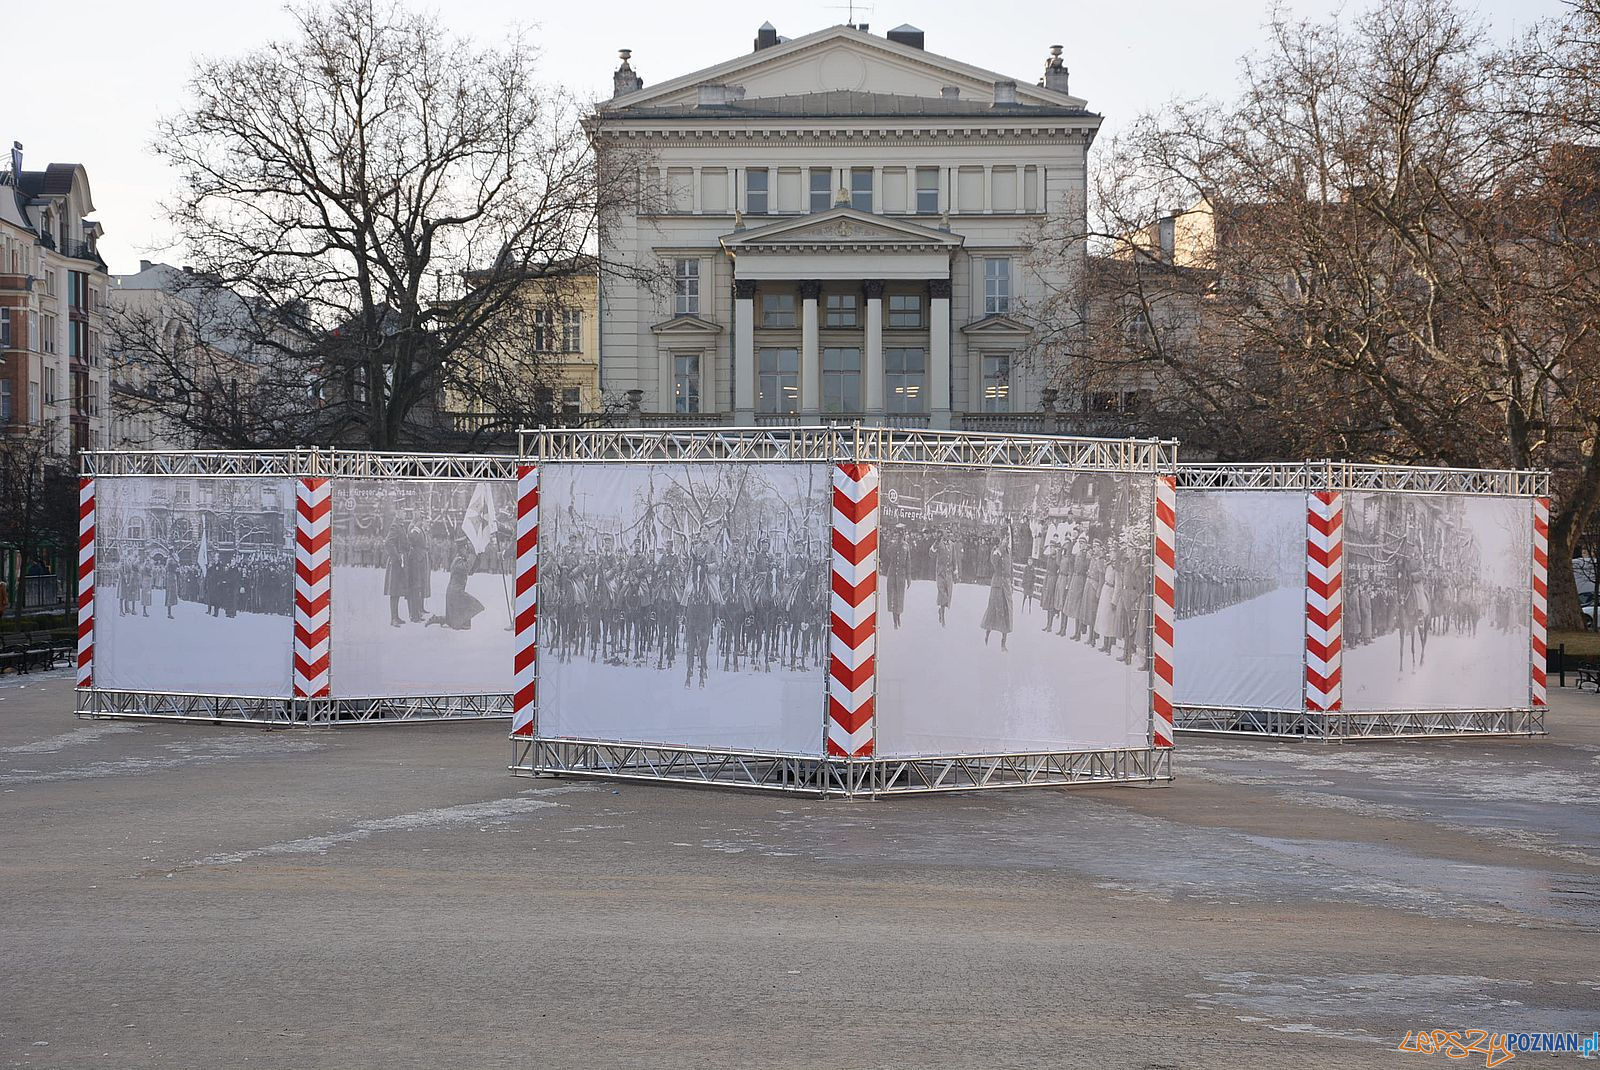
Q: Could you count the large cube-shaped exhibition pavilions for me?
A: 3